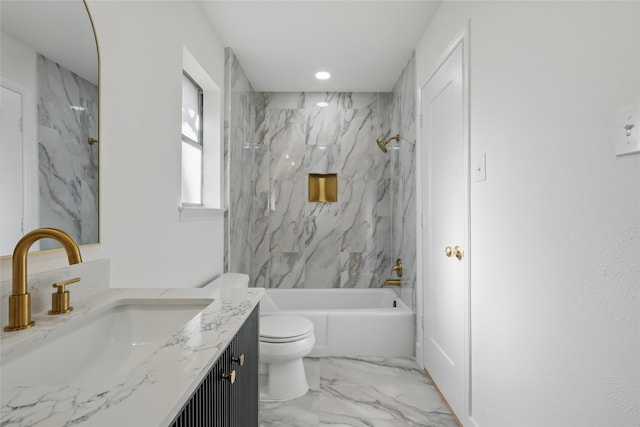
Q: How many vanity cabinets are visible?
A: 1